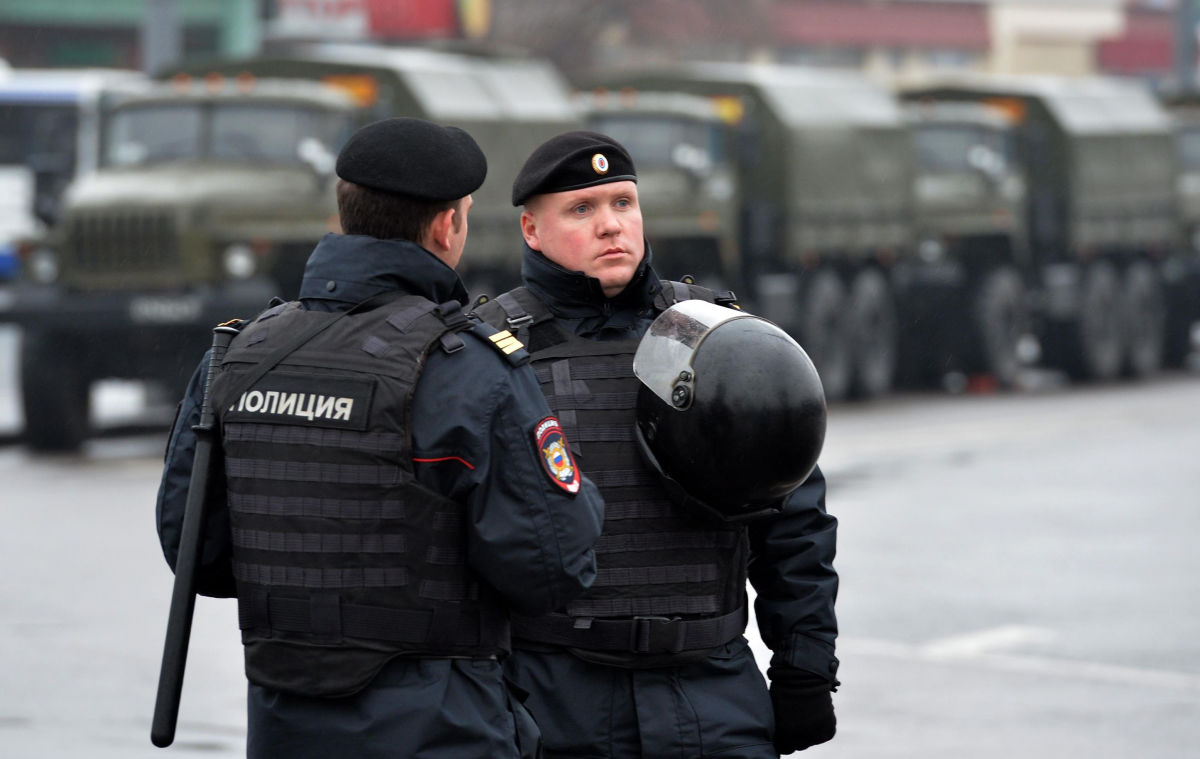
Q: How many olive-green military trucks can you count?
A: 4